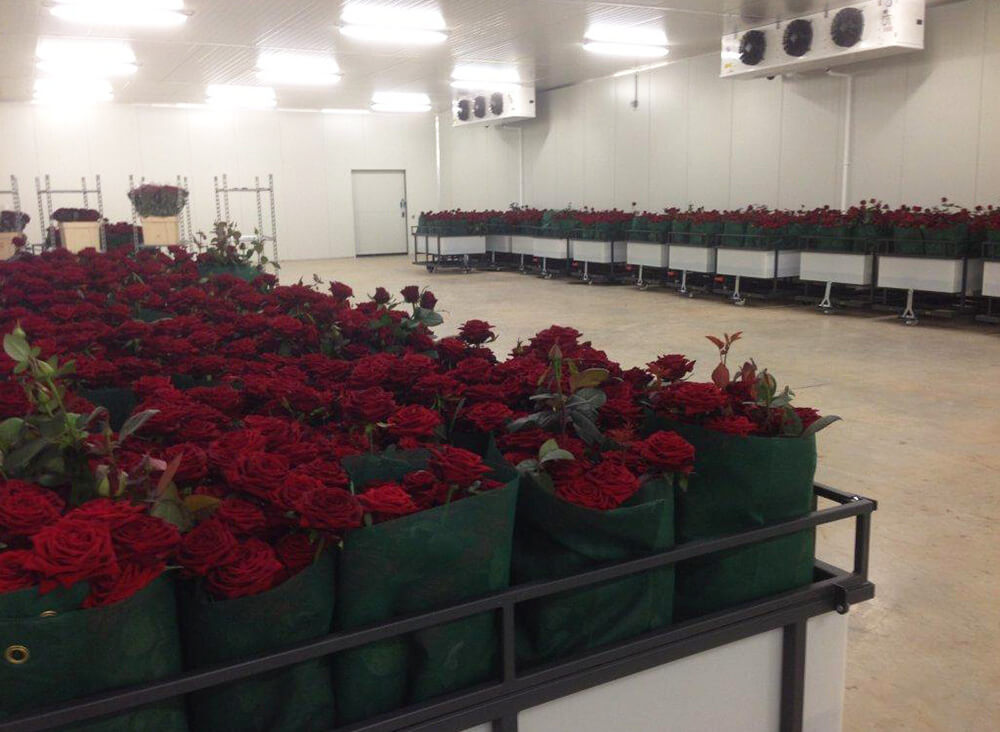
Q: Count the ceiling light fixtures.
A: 9